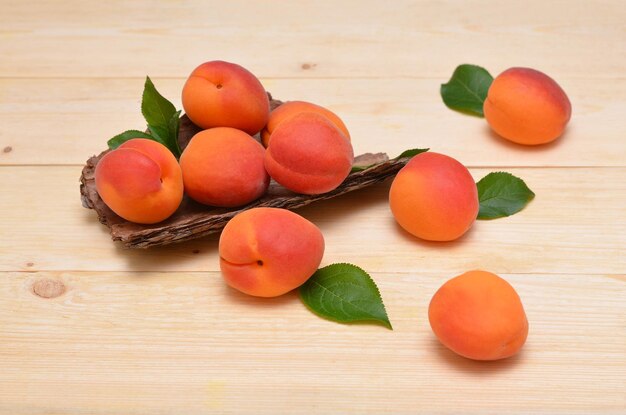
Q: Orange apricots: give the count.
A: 9